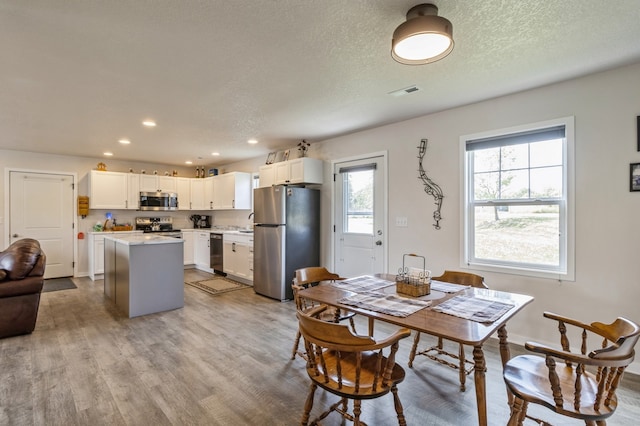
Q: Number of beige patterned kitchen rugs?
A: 1